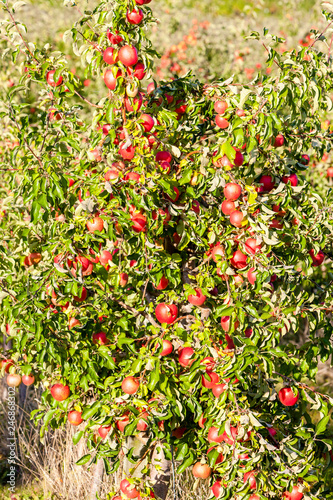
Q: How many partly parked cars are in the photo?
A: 0